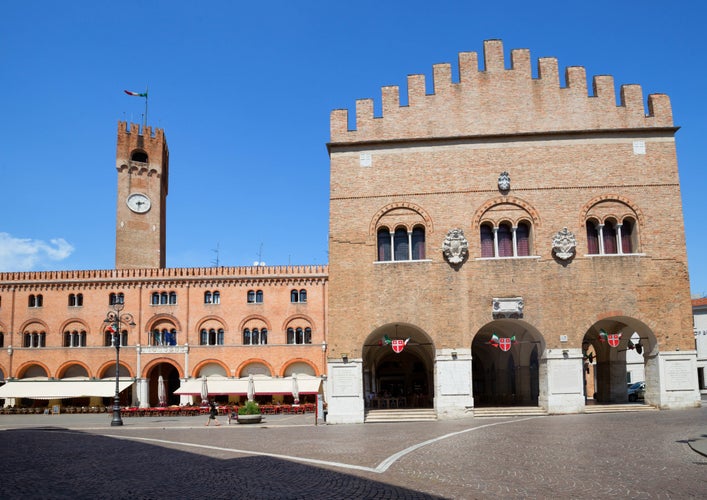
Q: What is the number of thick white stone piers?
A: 4